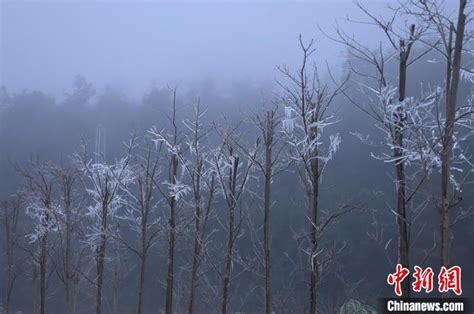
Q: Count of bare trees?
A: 12